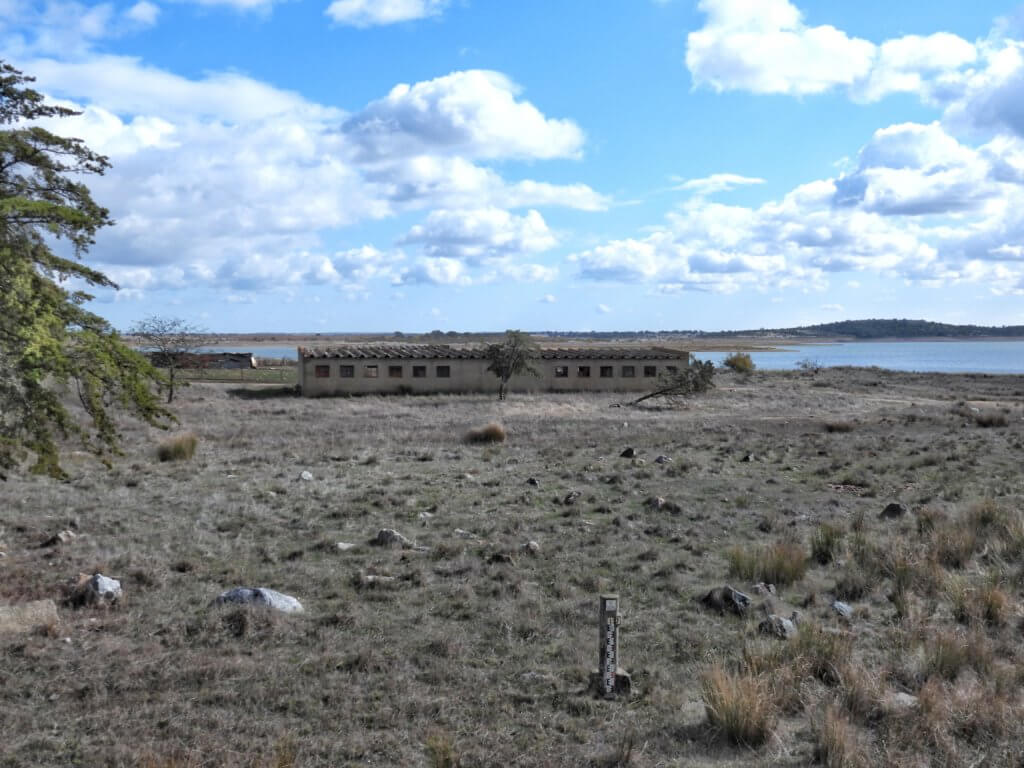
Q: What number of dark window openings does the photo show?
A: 12